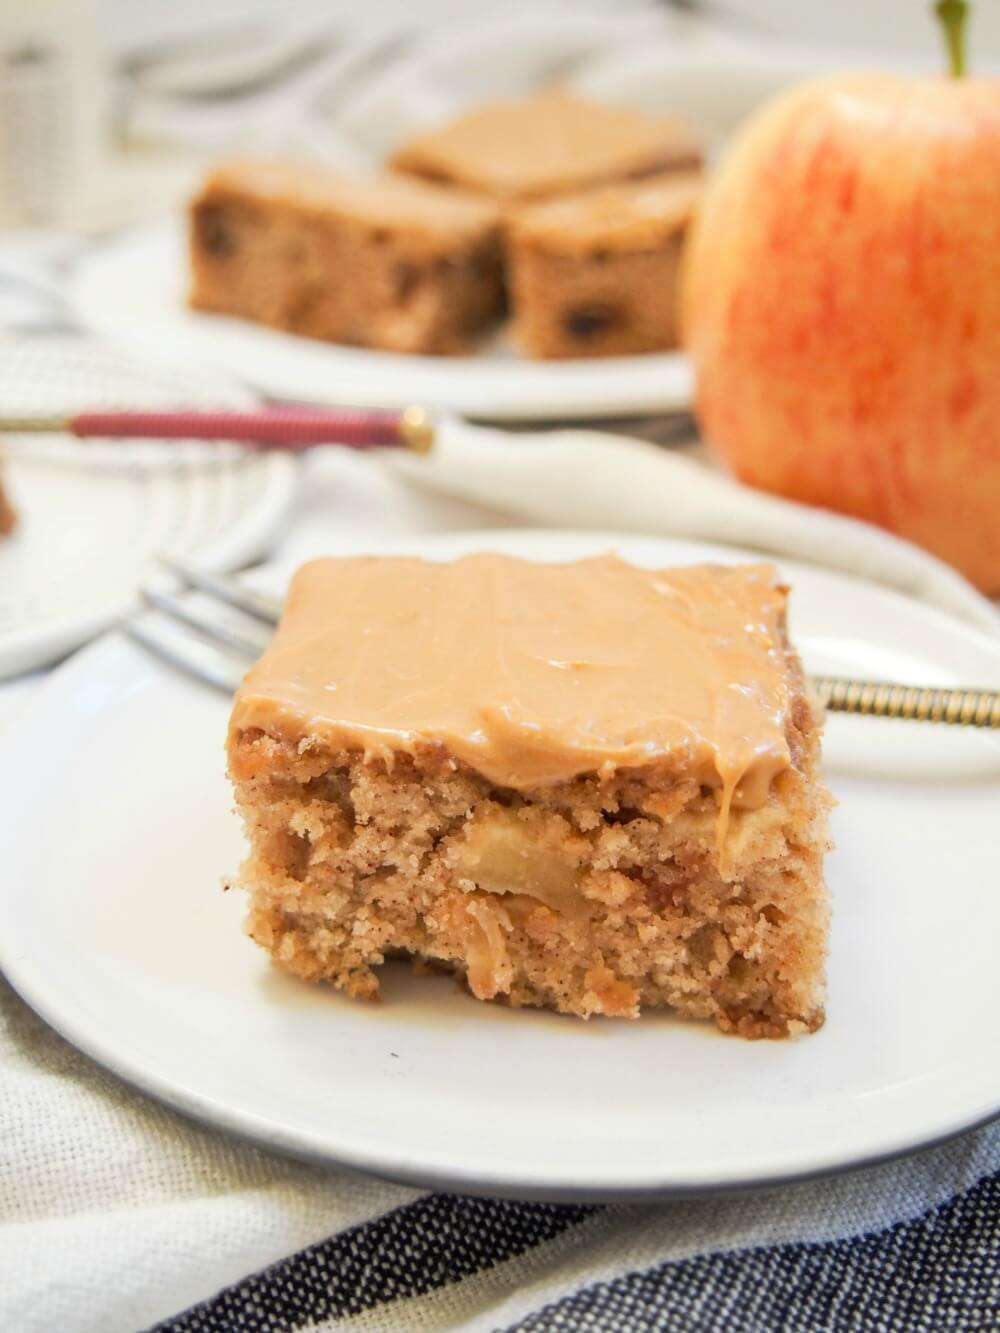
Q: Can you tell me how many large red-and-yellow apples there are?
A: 1